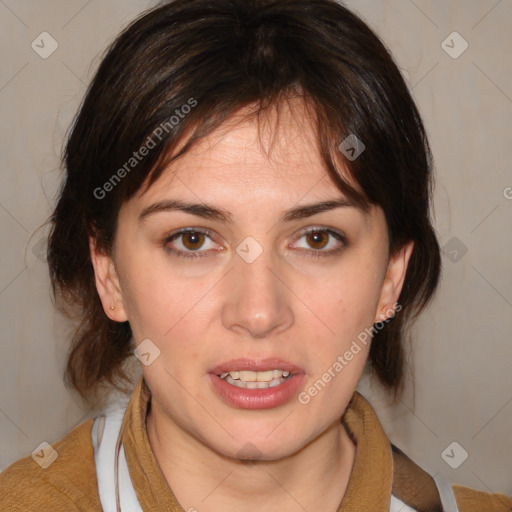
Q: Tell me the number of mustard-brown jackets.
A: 1